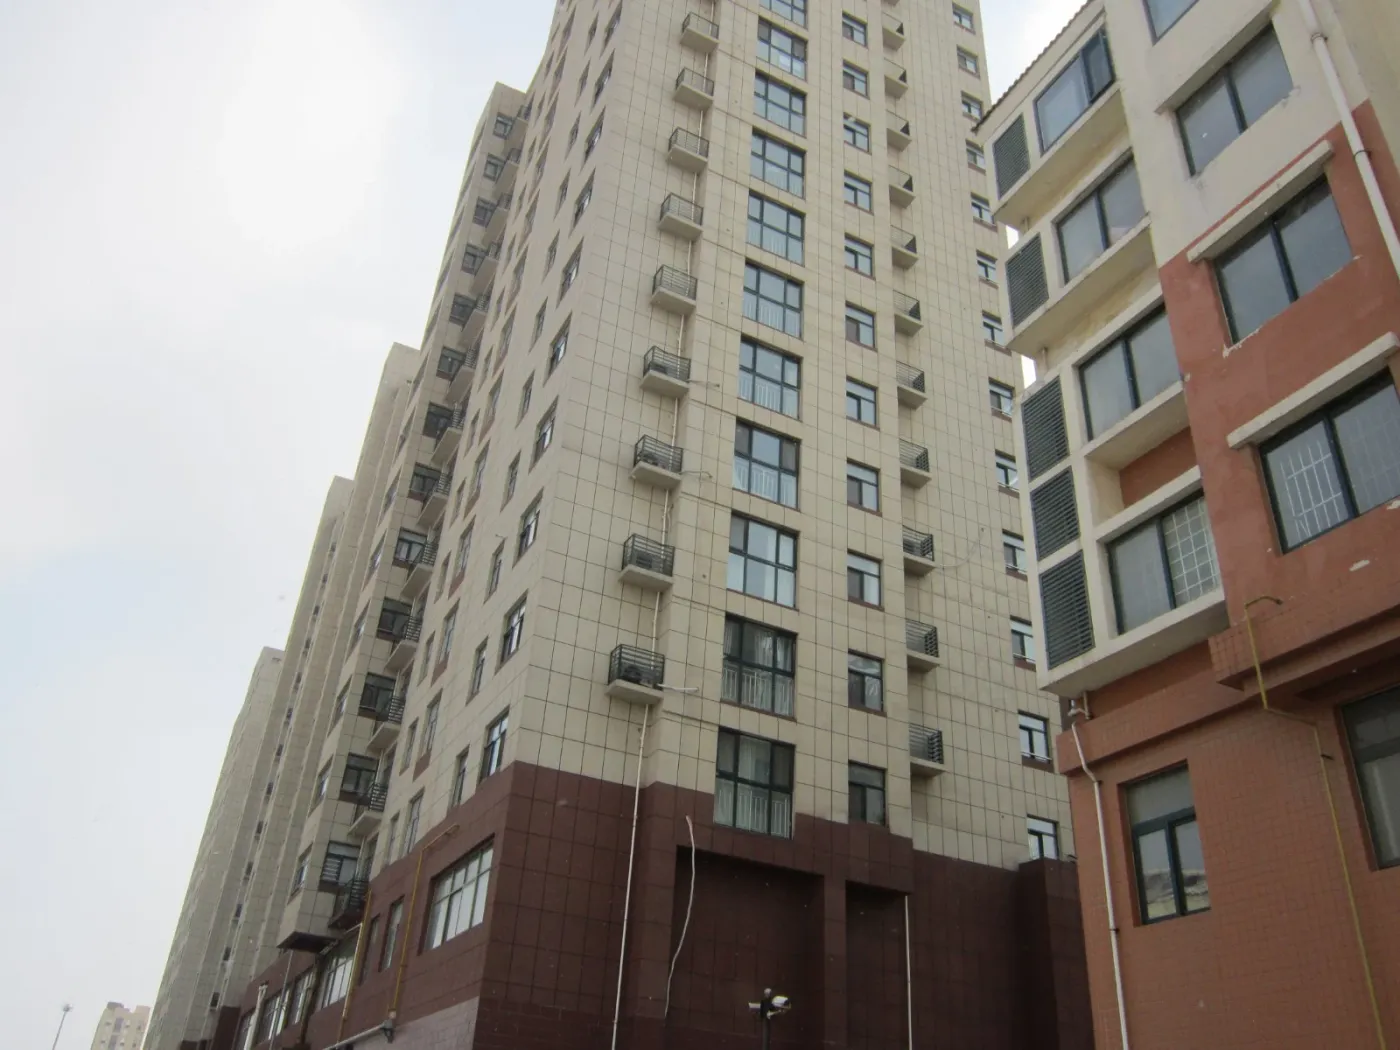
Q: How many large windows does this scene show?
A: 11